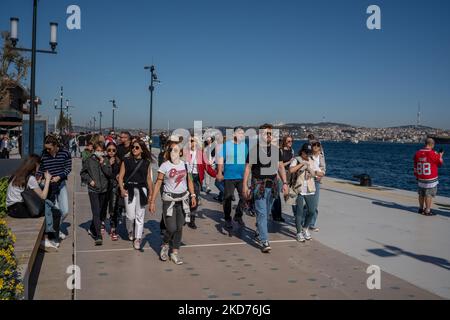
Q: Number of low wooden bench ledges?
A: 1